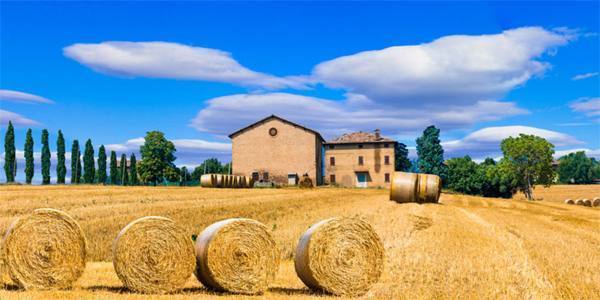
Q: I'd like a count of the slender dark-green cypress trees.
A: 10